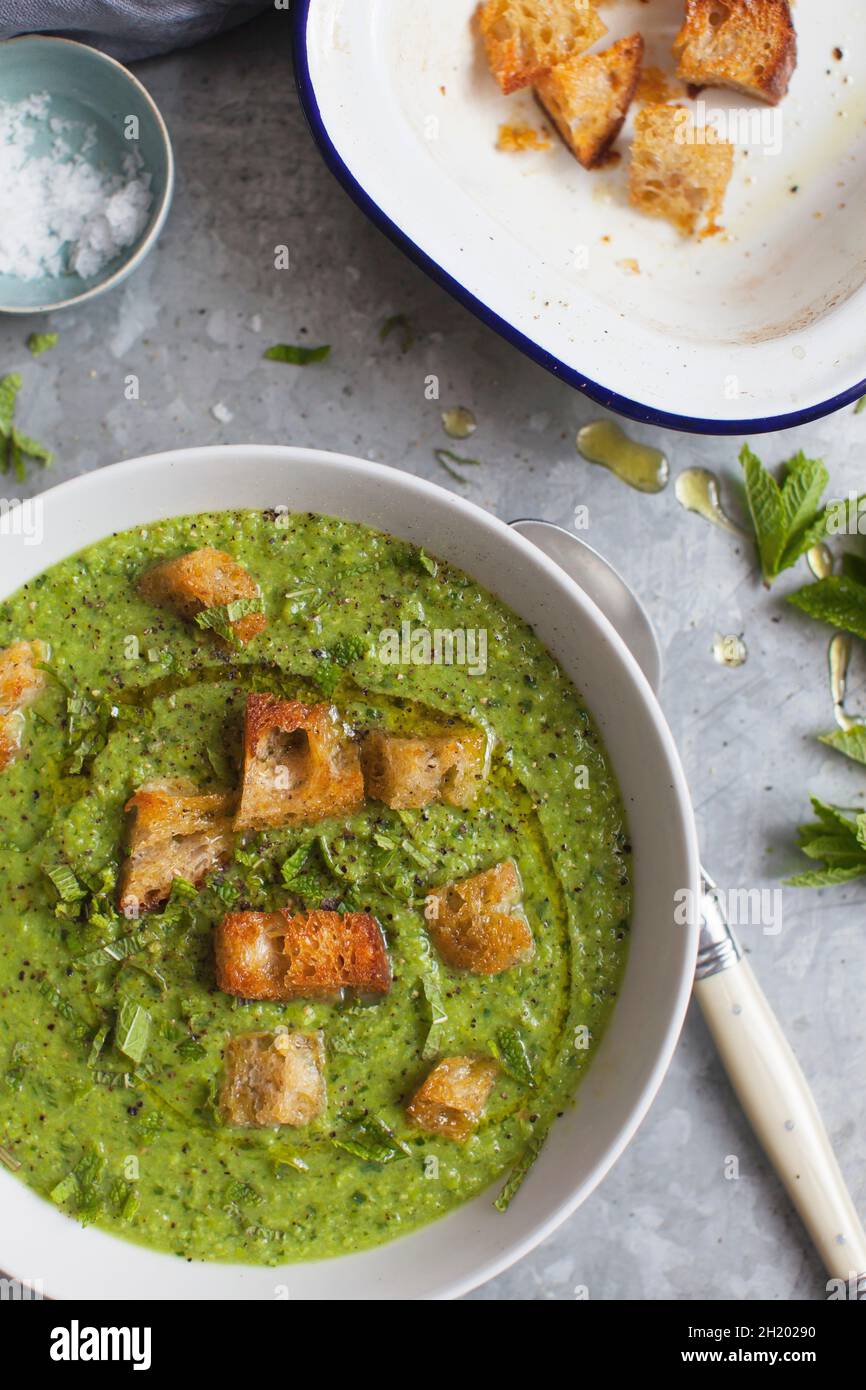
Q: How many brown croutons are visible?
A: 13